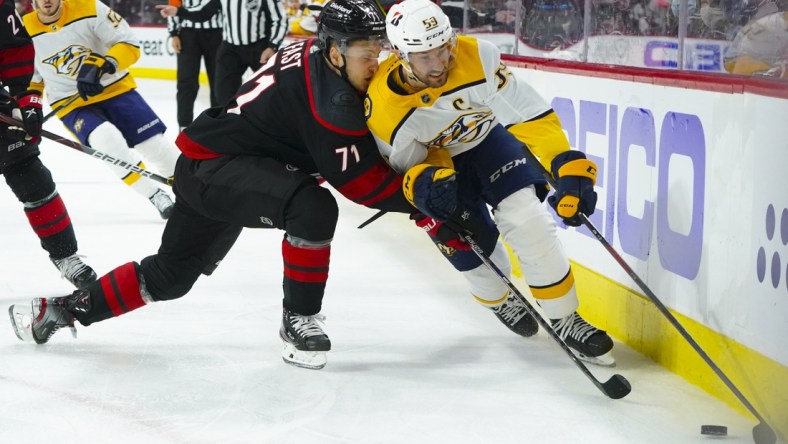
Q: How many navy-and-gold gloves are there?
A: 3